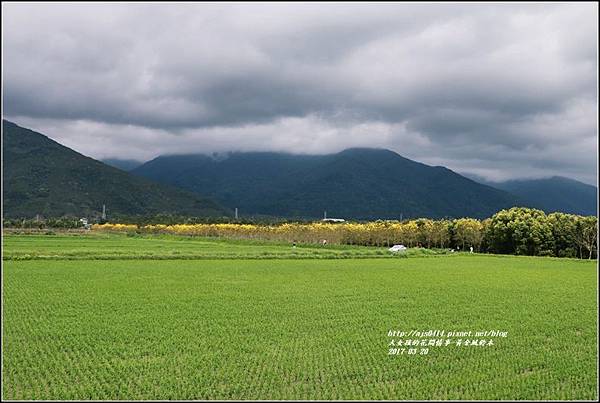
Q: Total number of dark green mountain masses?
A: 3